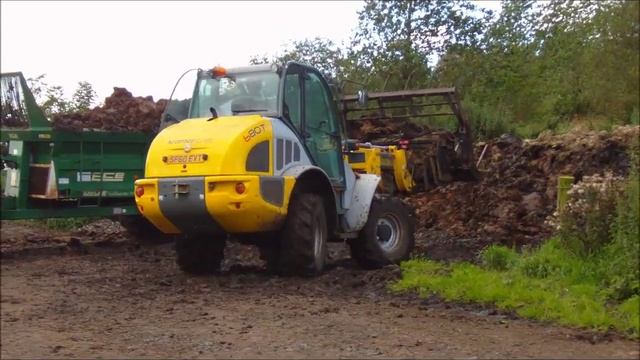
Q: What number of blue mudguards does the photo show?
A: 2